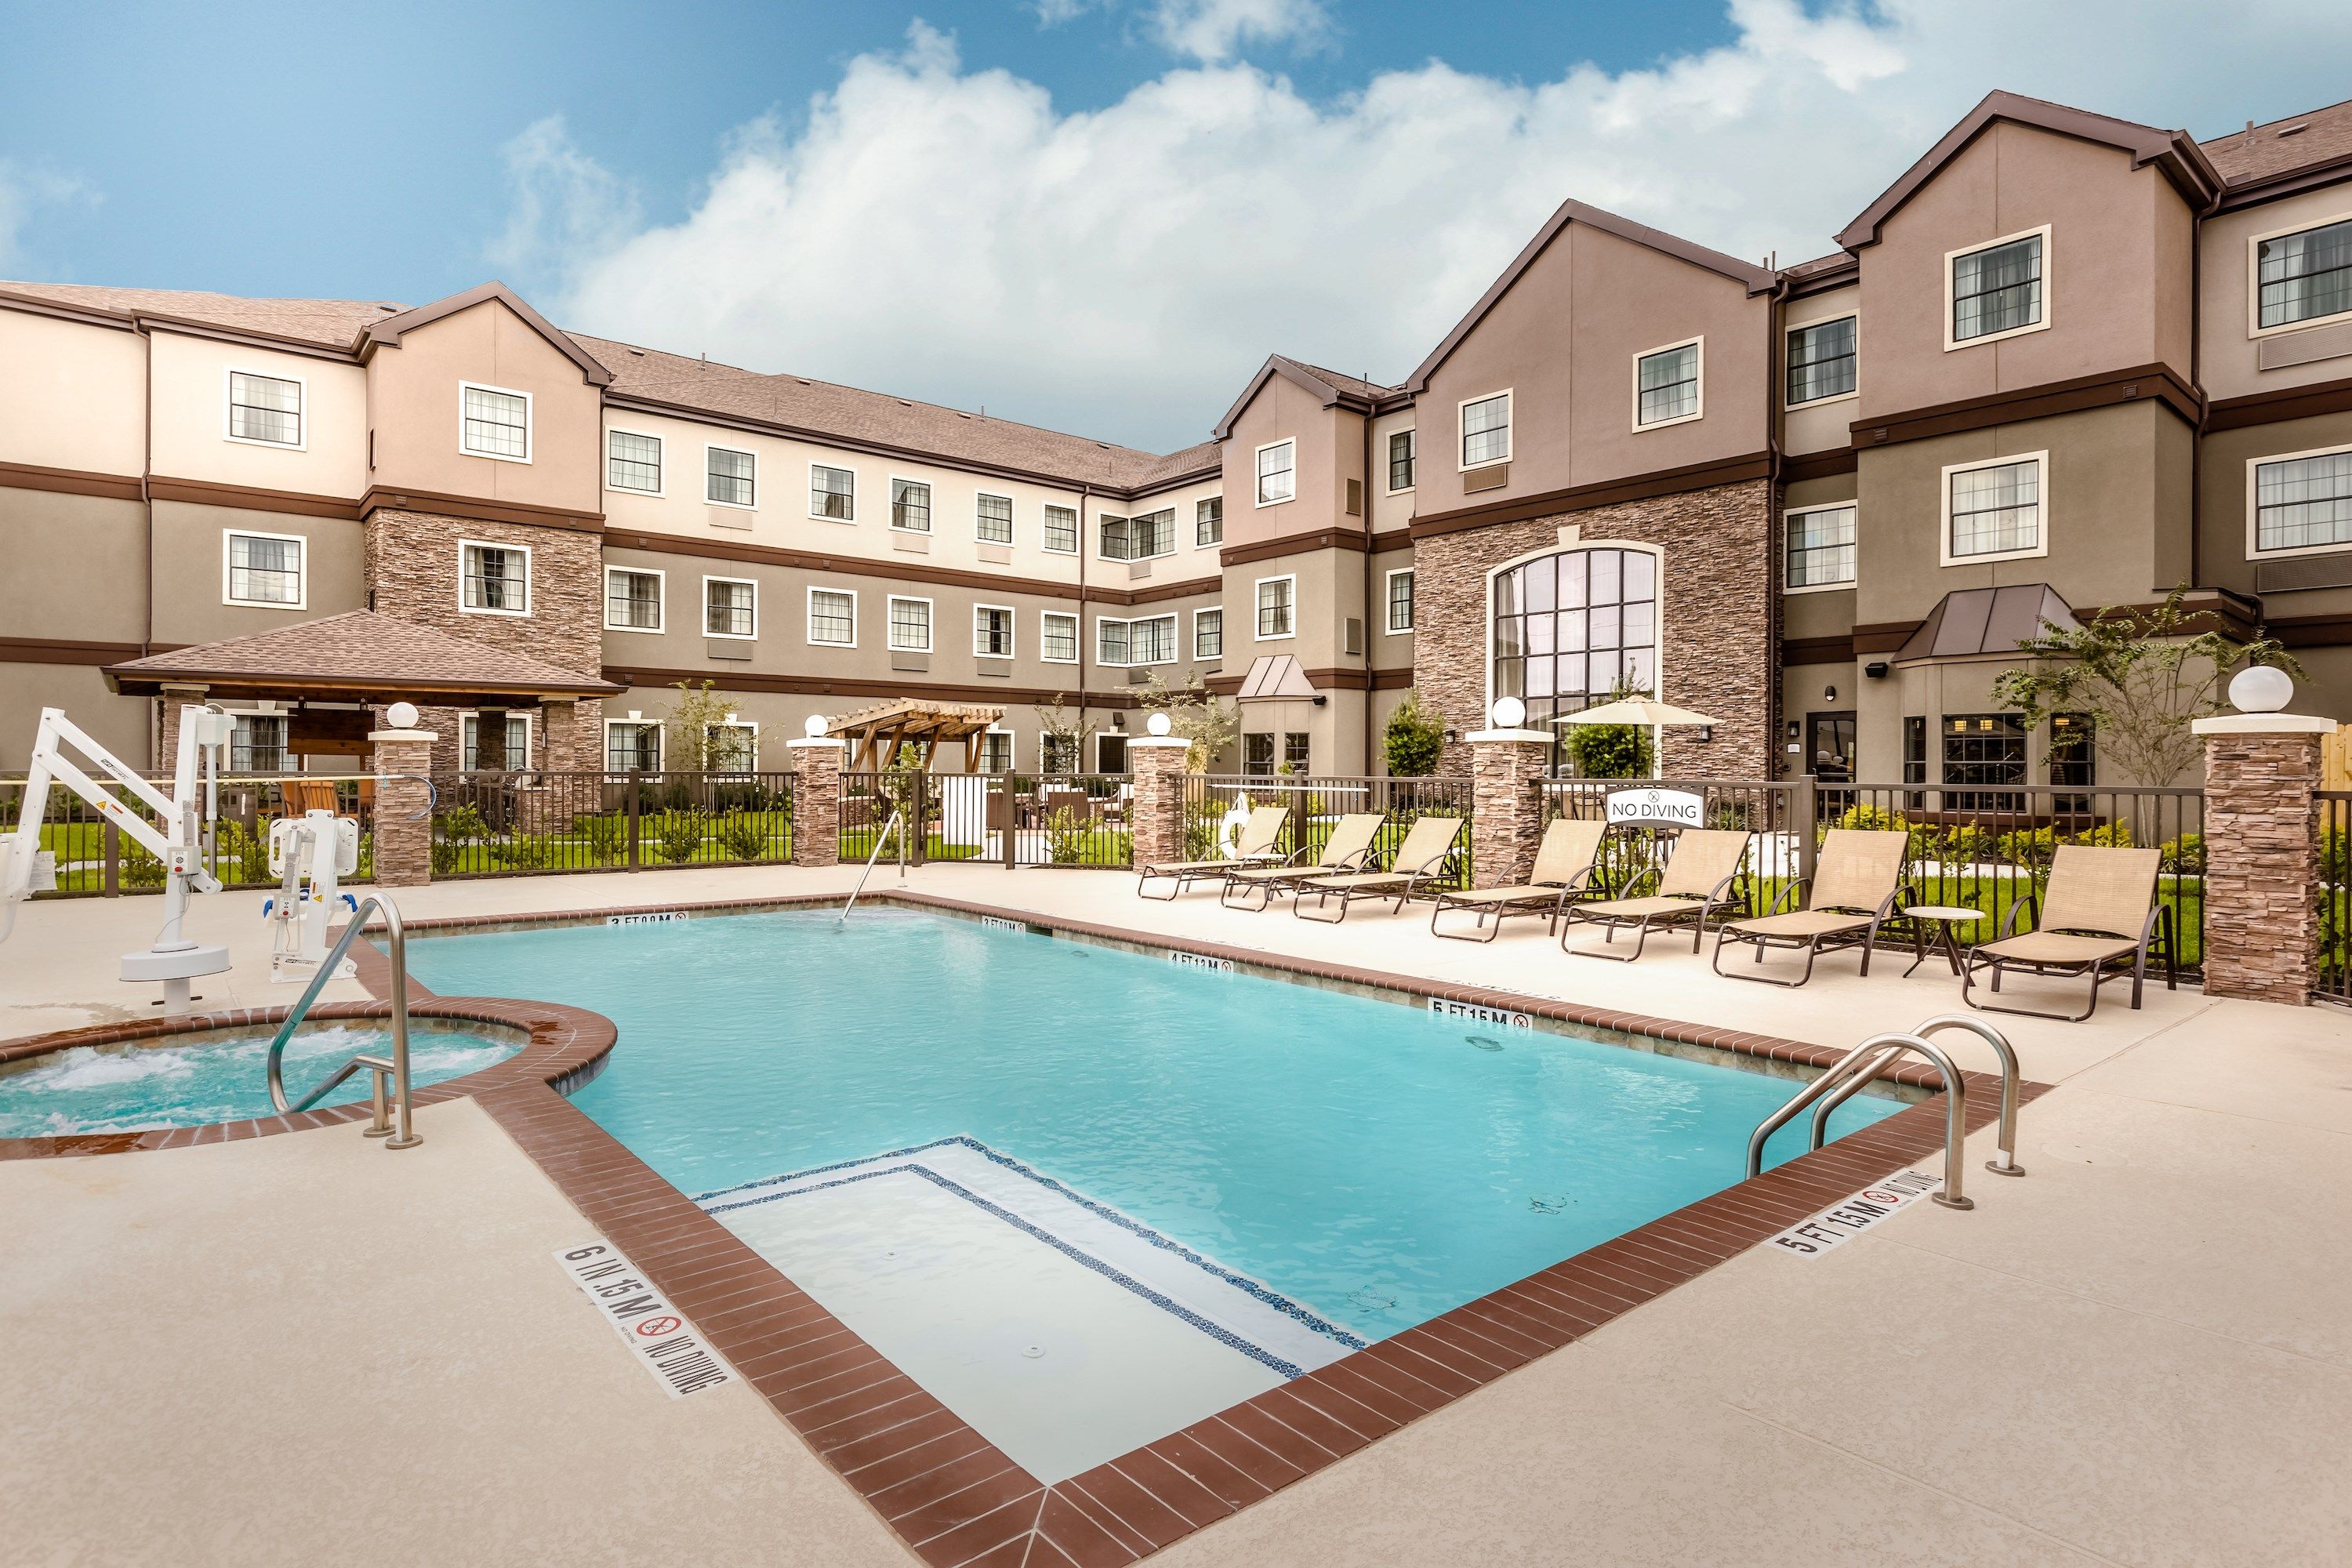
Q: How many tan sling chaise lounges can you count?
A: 7